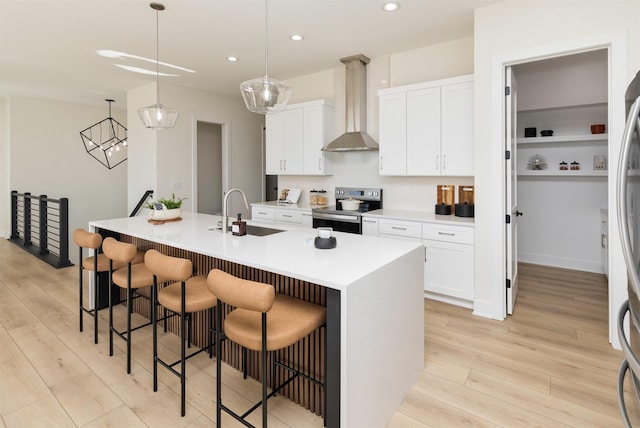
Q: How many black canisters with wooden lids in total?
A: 2